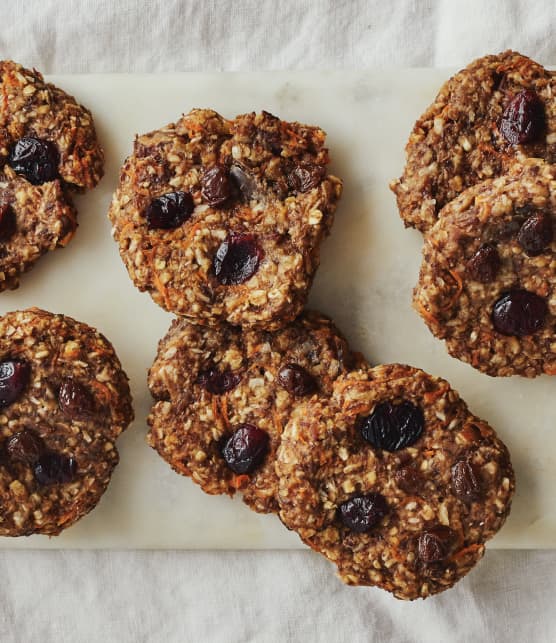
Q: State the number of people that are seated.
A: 0